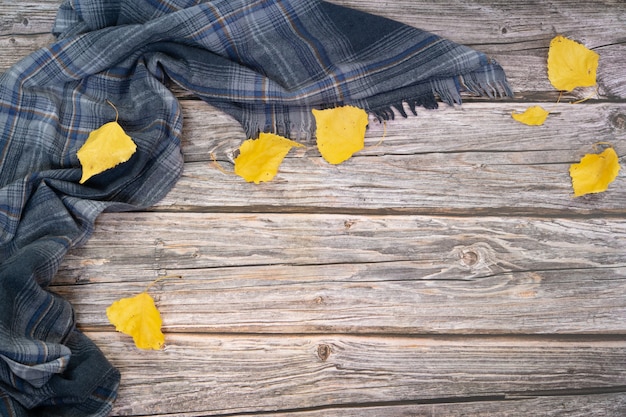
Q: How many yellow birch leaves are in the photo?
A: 7